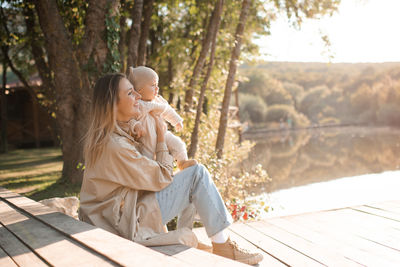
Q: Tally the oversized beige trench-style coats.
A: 1